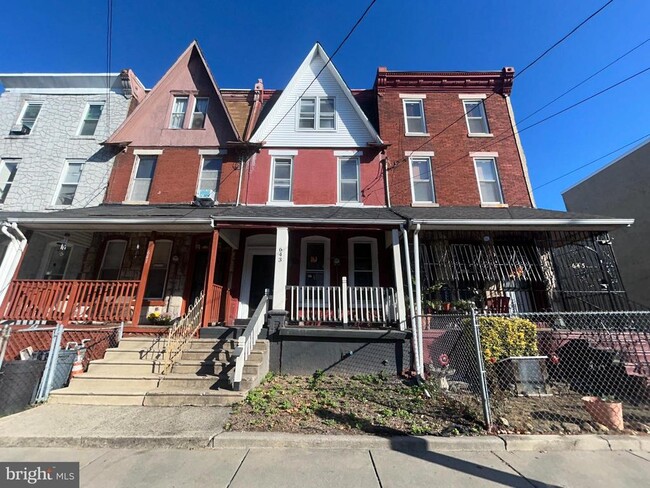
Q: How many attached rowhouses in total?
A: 4